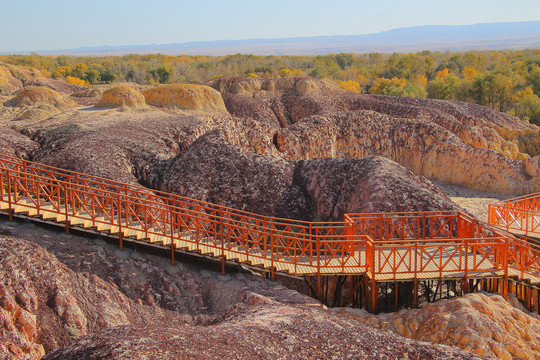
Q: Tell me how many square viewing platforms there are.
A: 1